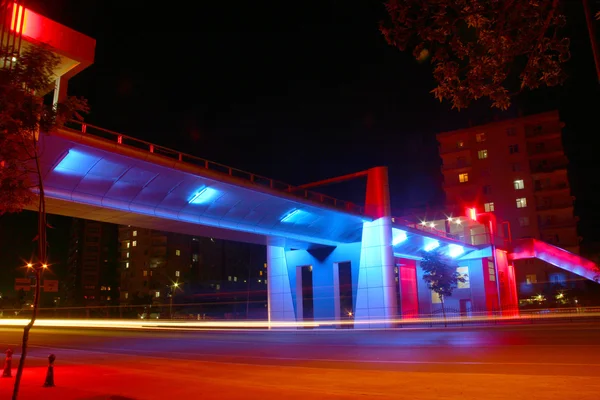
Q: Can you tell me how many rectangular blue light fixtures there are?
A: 6